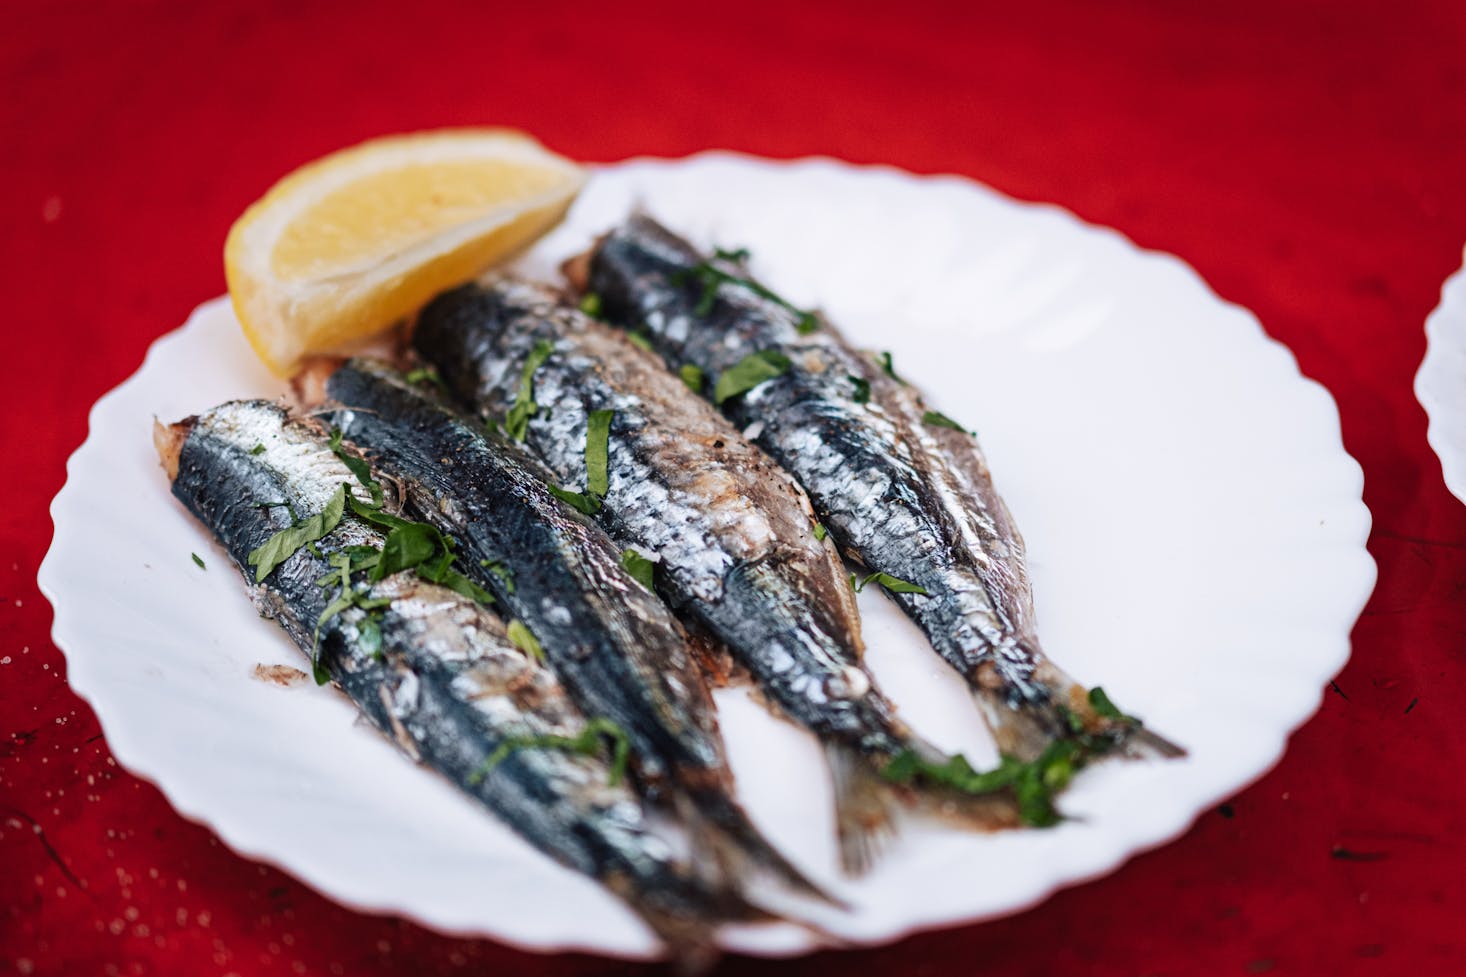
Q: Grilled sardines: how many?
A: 4